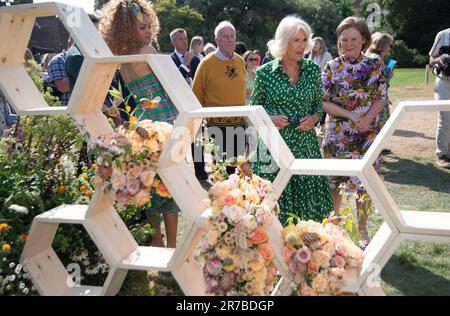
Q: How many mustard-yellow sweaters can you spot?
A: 1